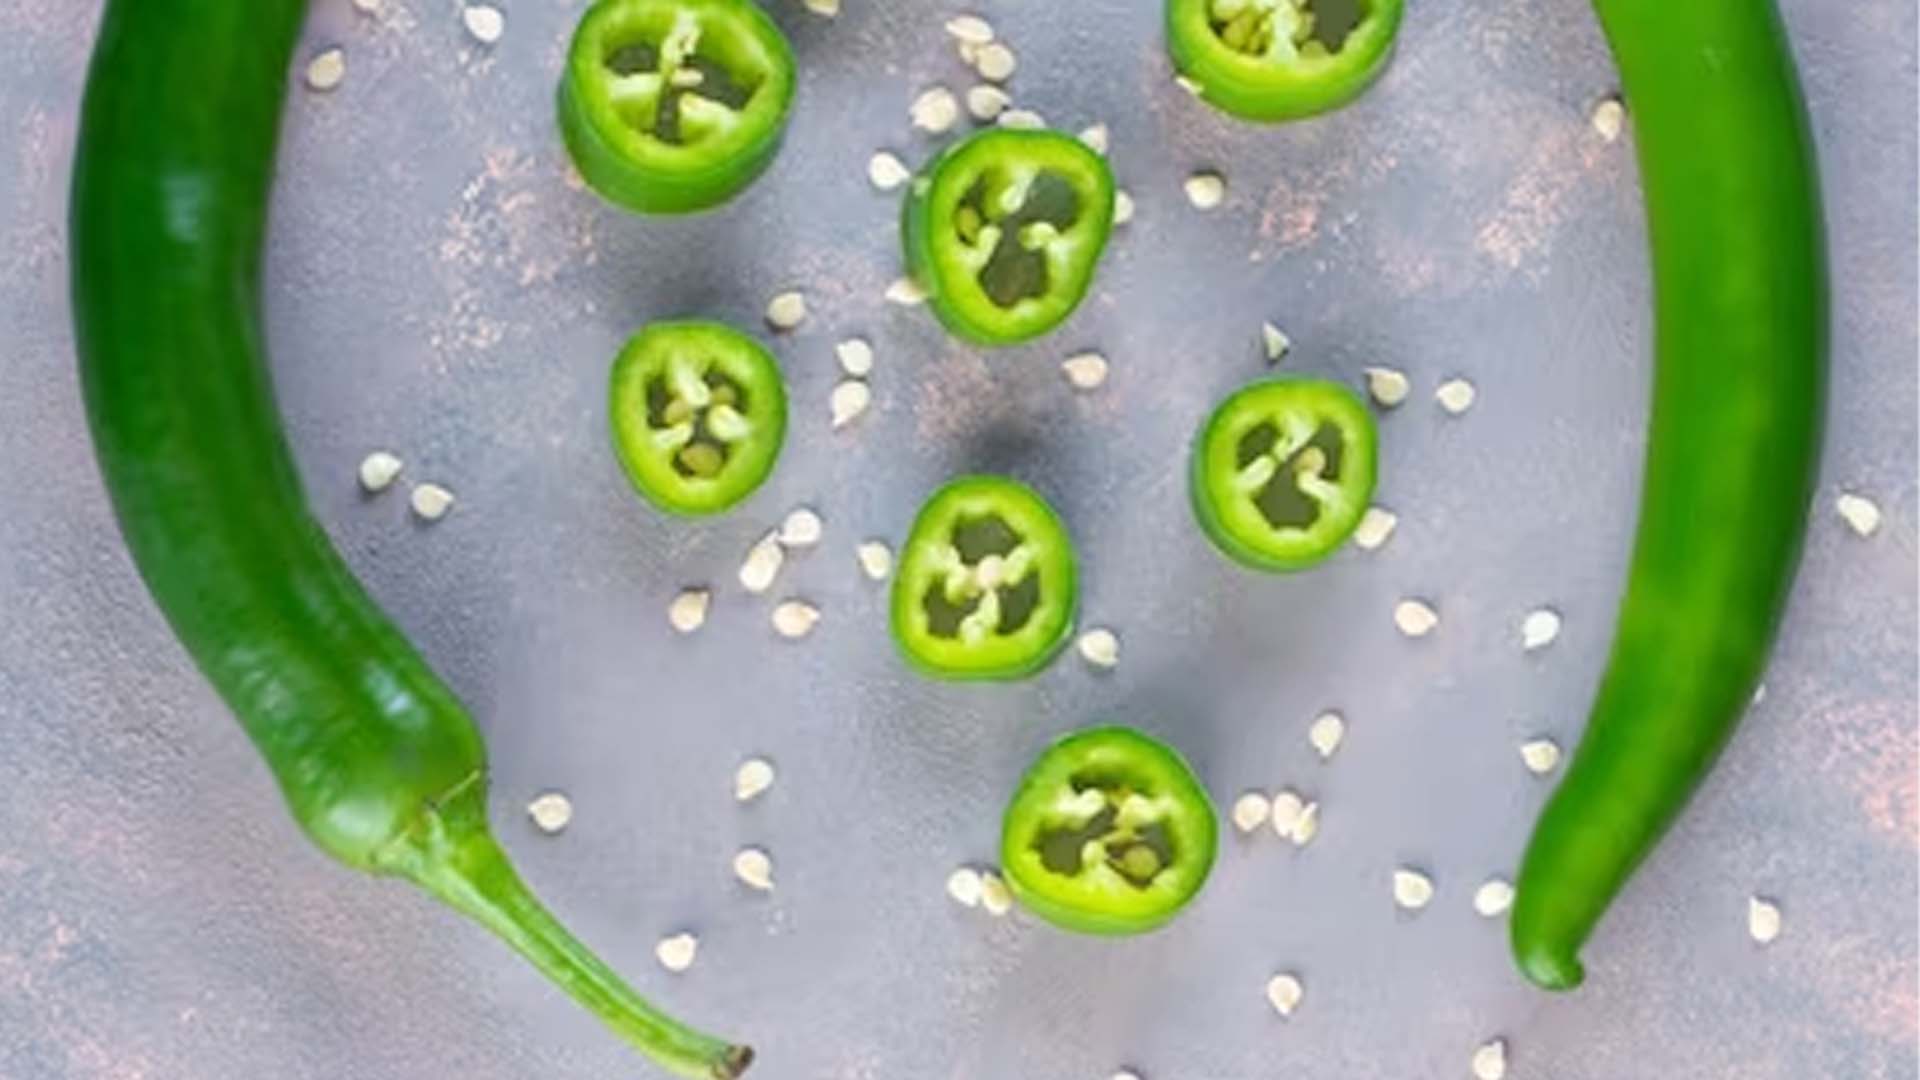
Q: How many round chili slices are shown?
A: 7